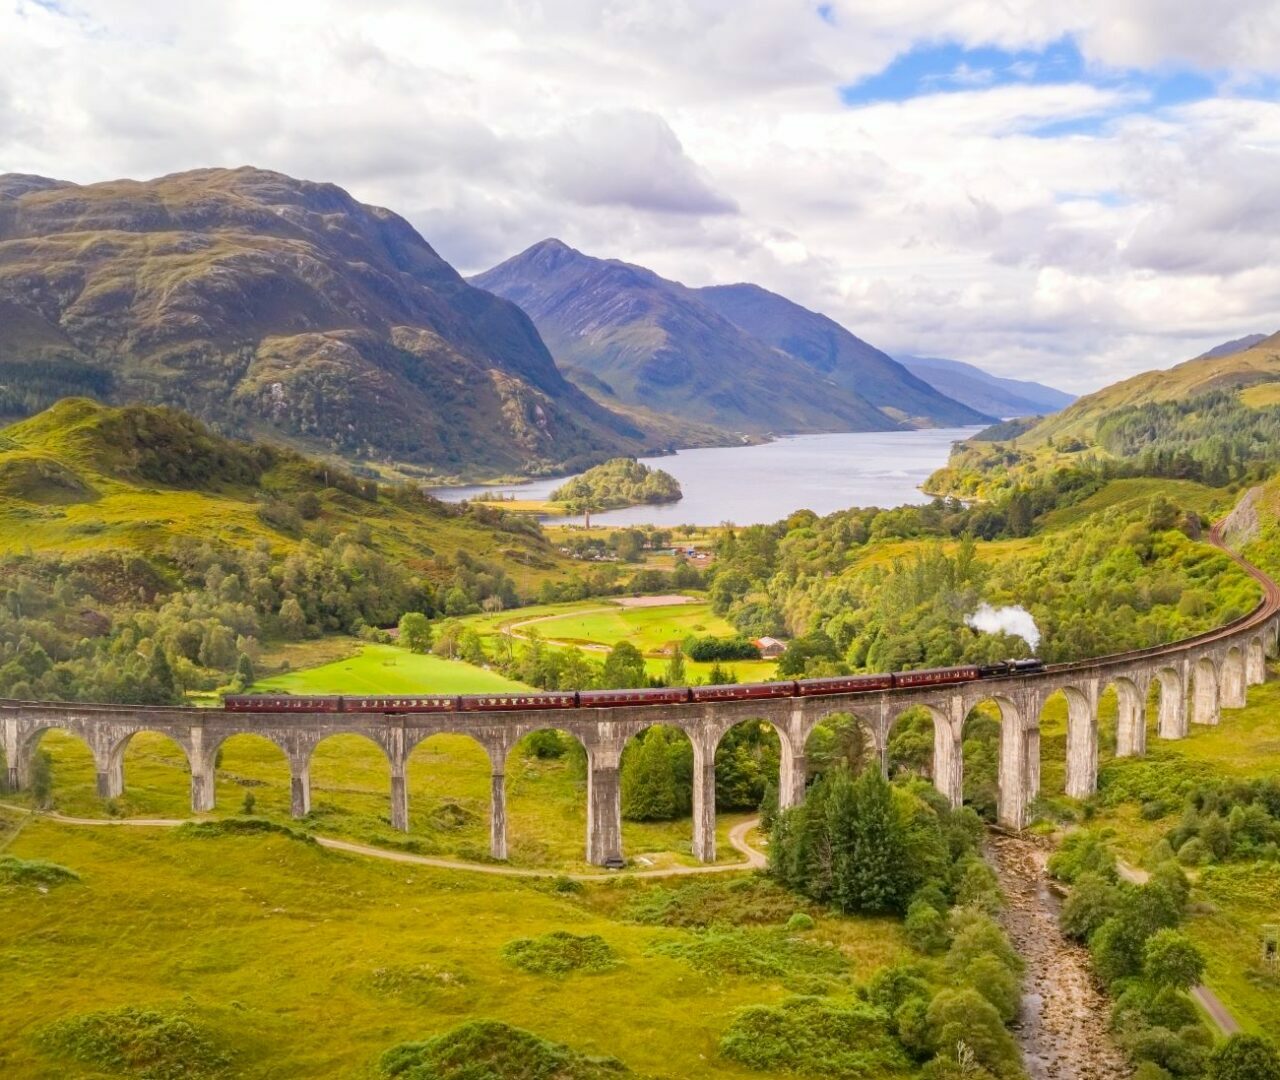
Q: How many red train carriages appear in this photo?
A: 7